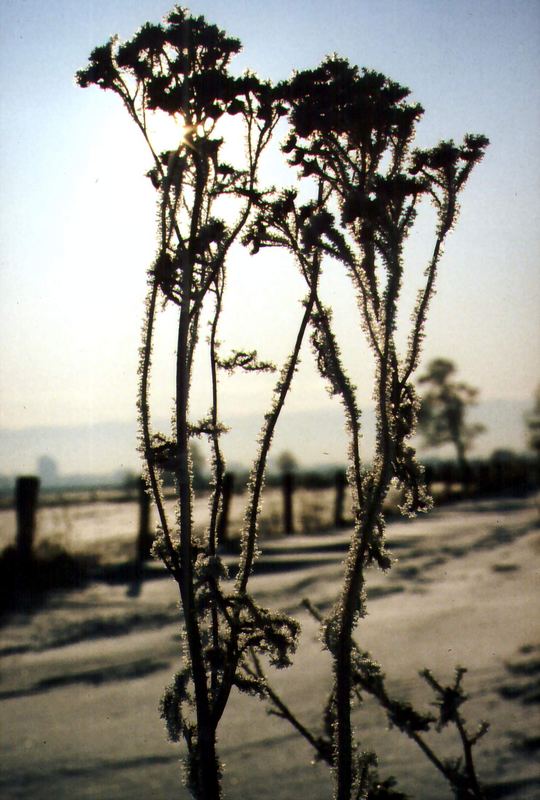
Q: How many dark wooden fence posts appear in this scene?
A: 5